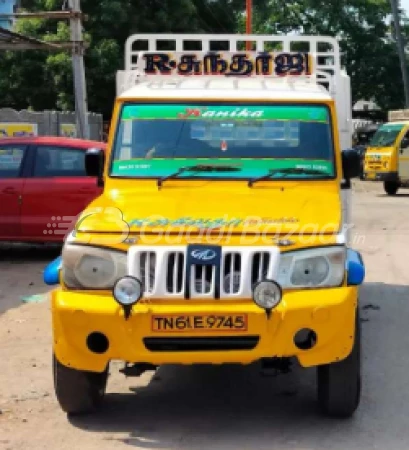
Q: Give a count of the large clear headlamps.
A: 2